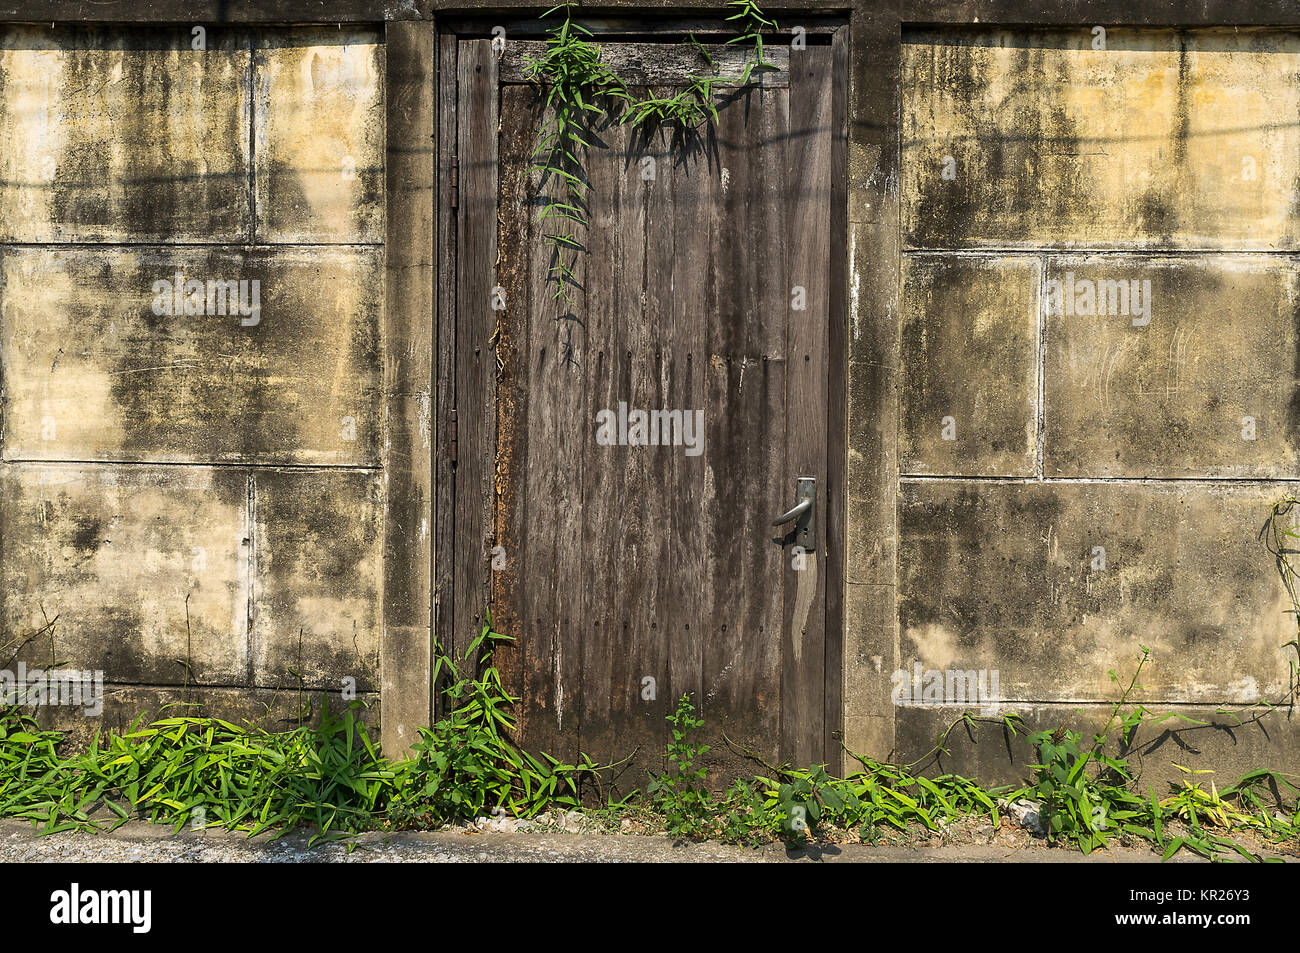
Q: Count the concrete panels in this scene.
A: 9